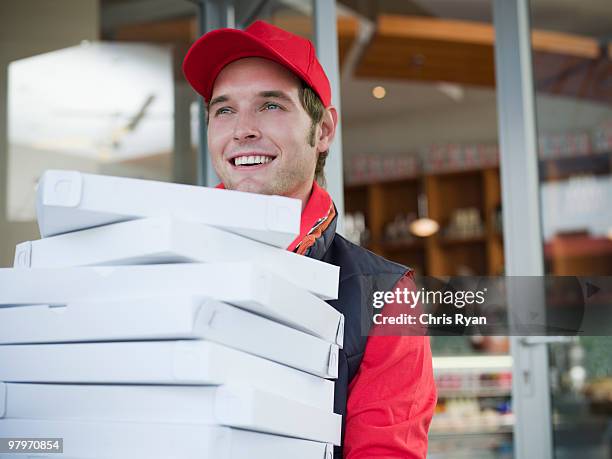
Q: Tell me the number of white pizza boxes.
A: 7